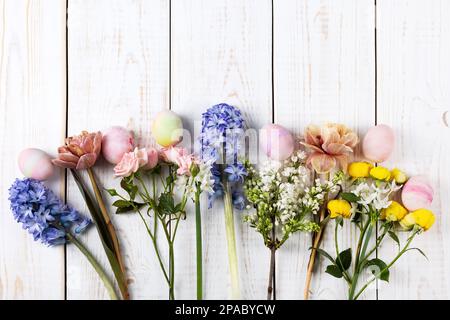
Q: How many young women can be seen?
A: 0